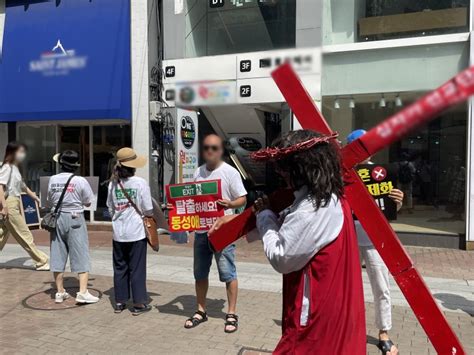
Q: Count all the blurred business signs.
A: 3